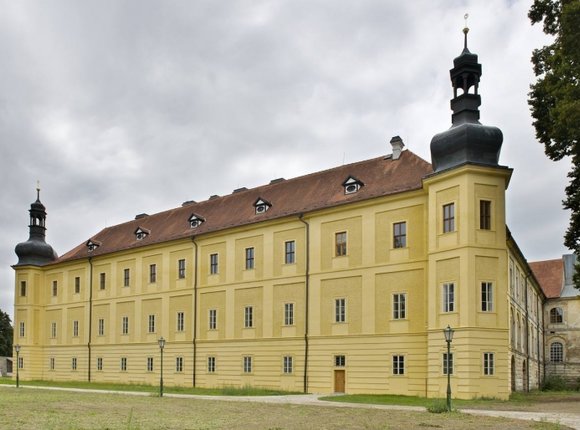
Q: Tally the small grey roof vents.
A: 5